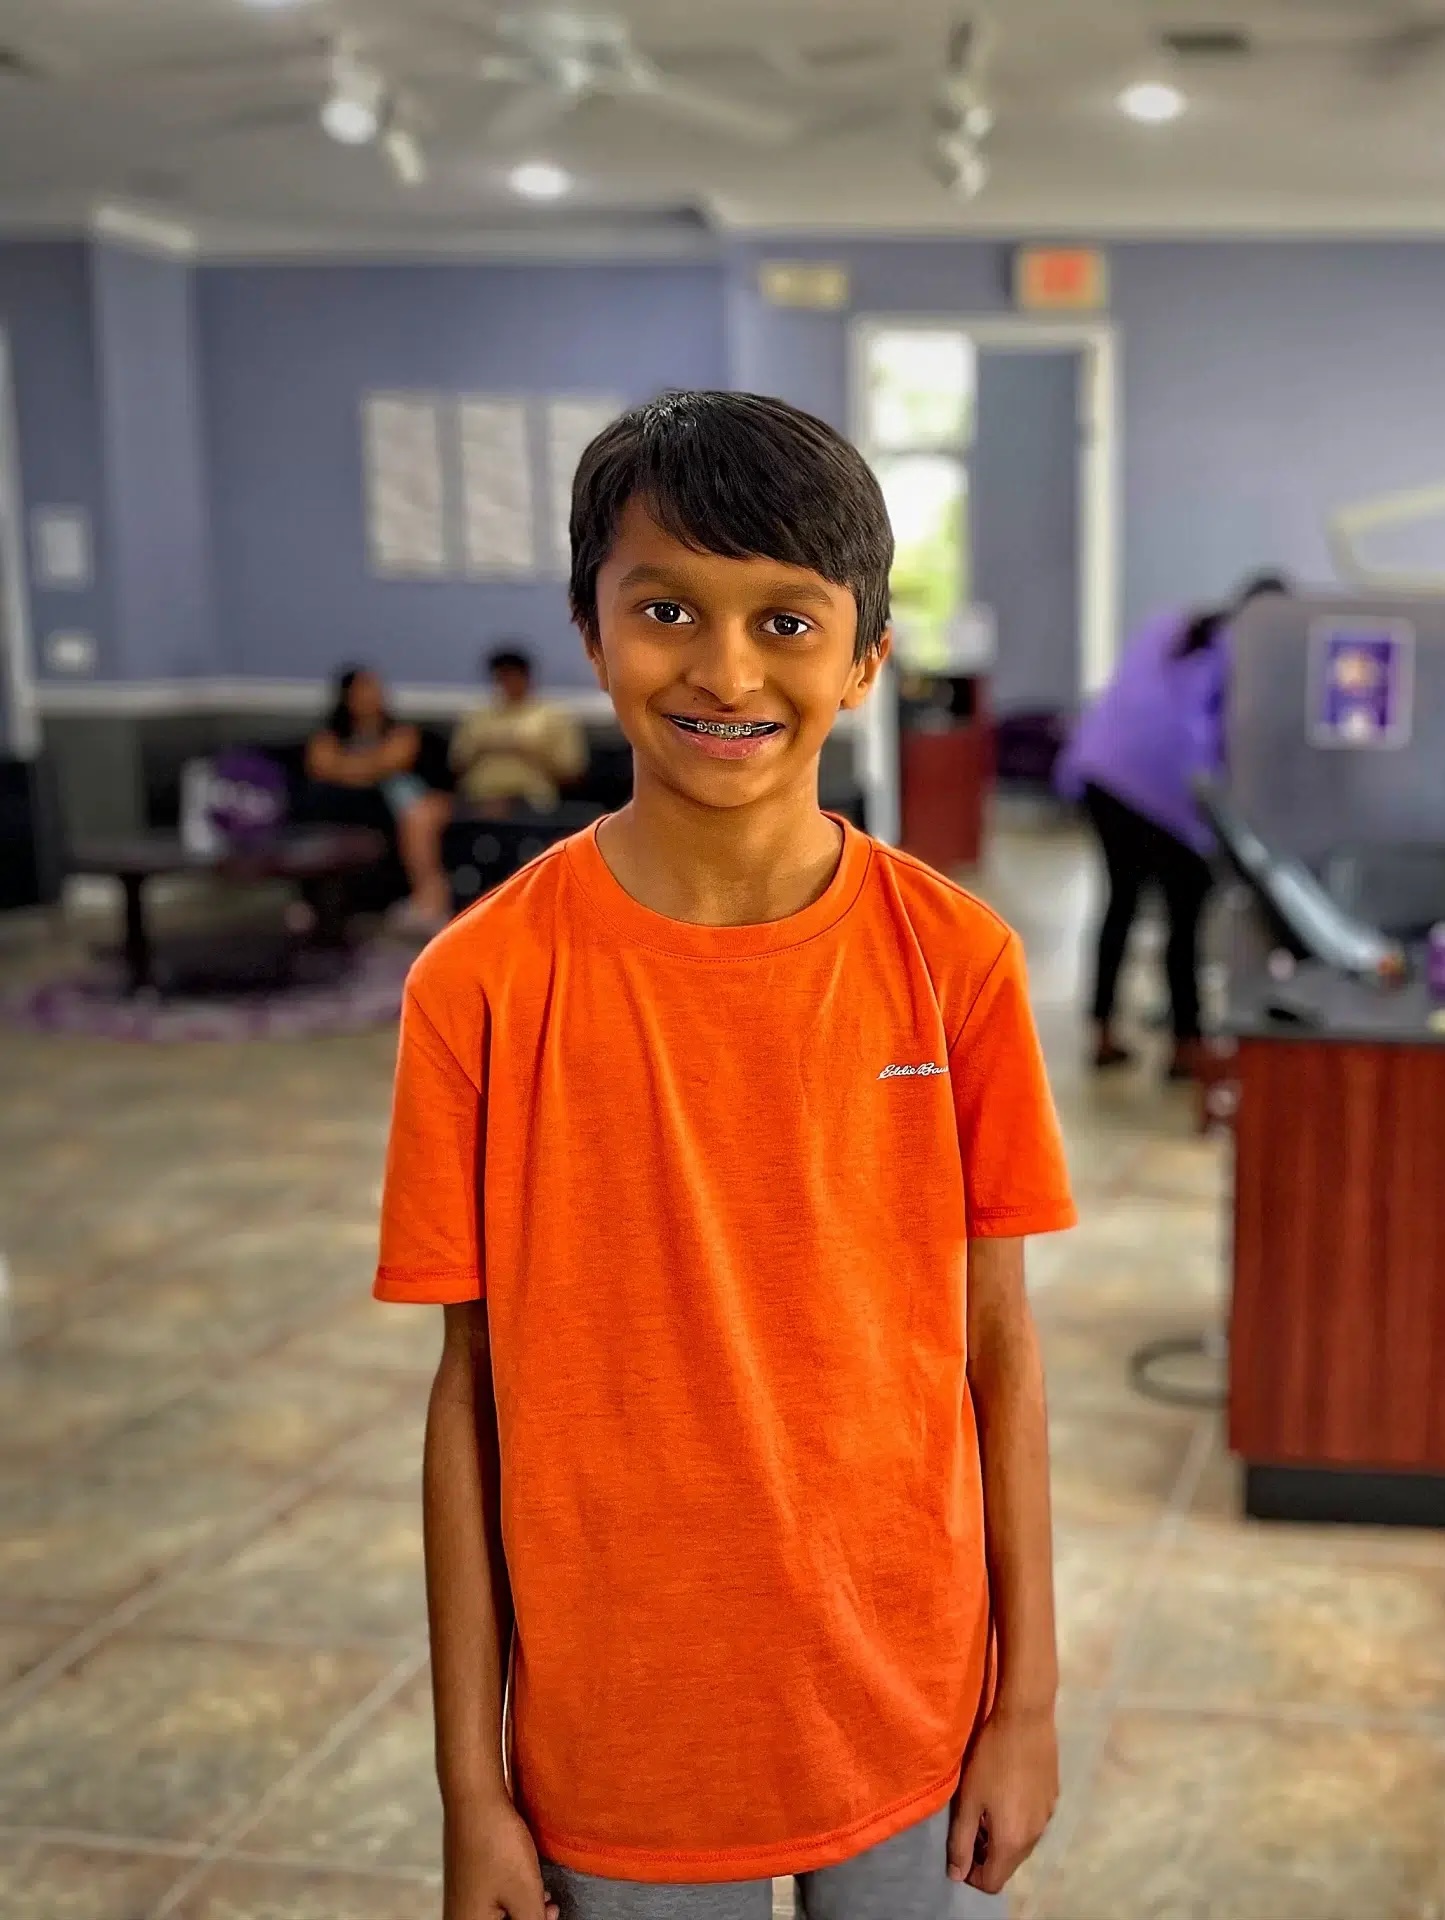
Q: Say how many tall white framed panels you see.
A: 3